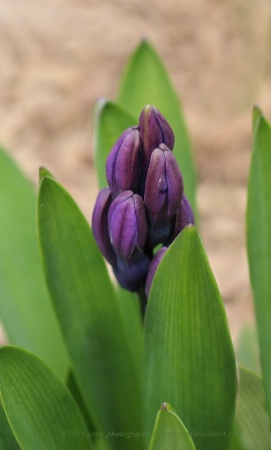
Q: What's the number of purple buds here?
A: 7